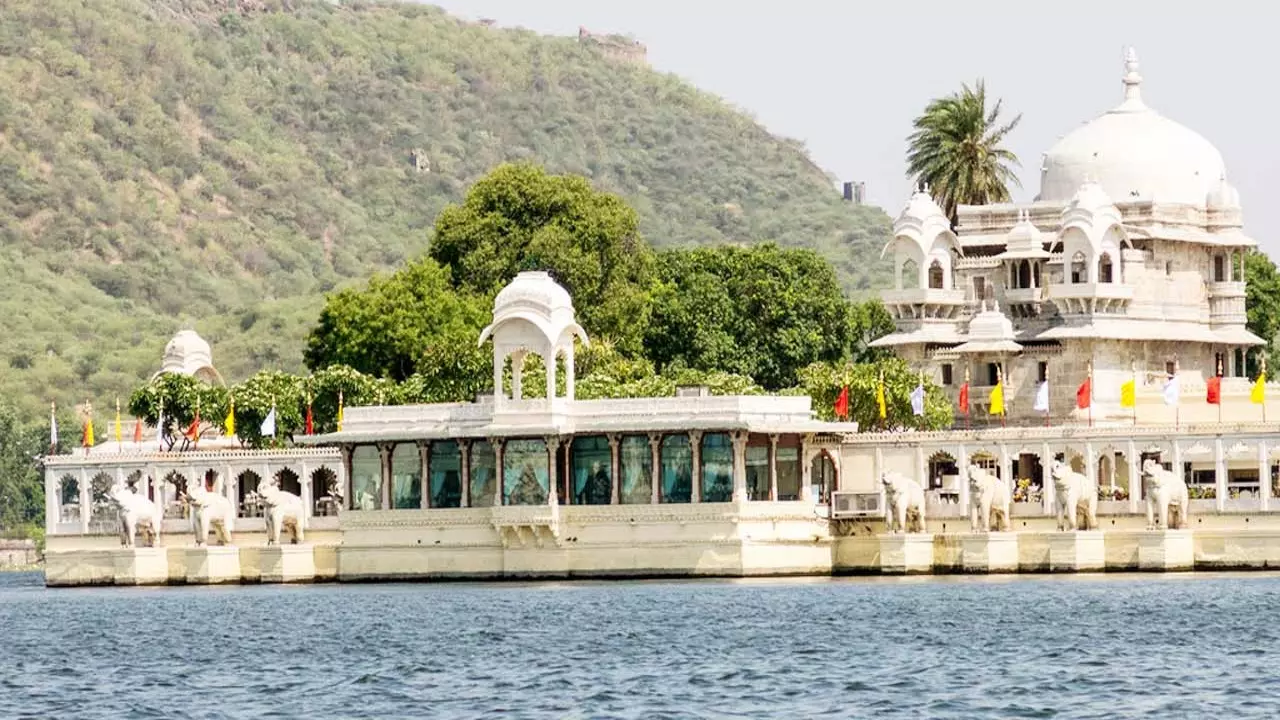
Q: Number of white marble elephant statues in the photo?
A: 7